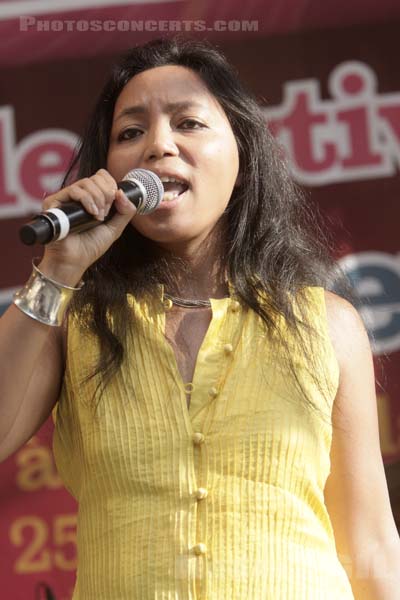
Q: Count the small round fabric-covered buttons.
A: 6